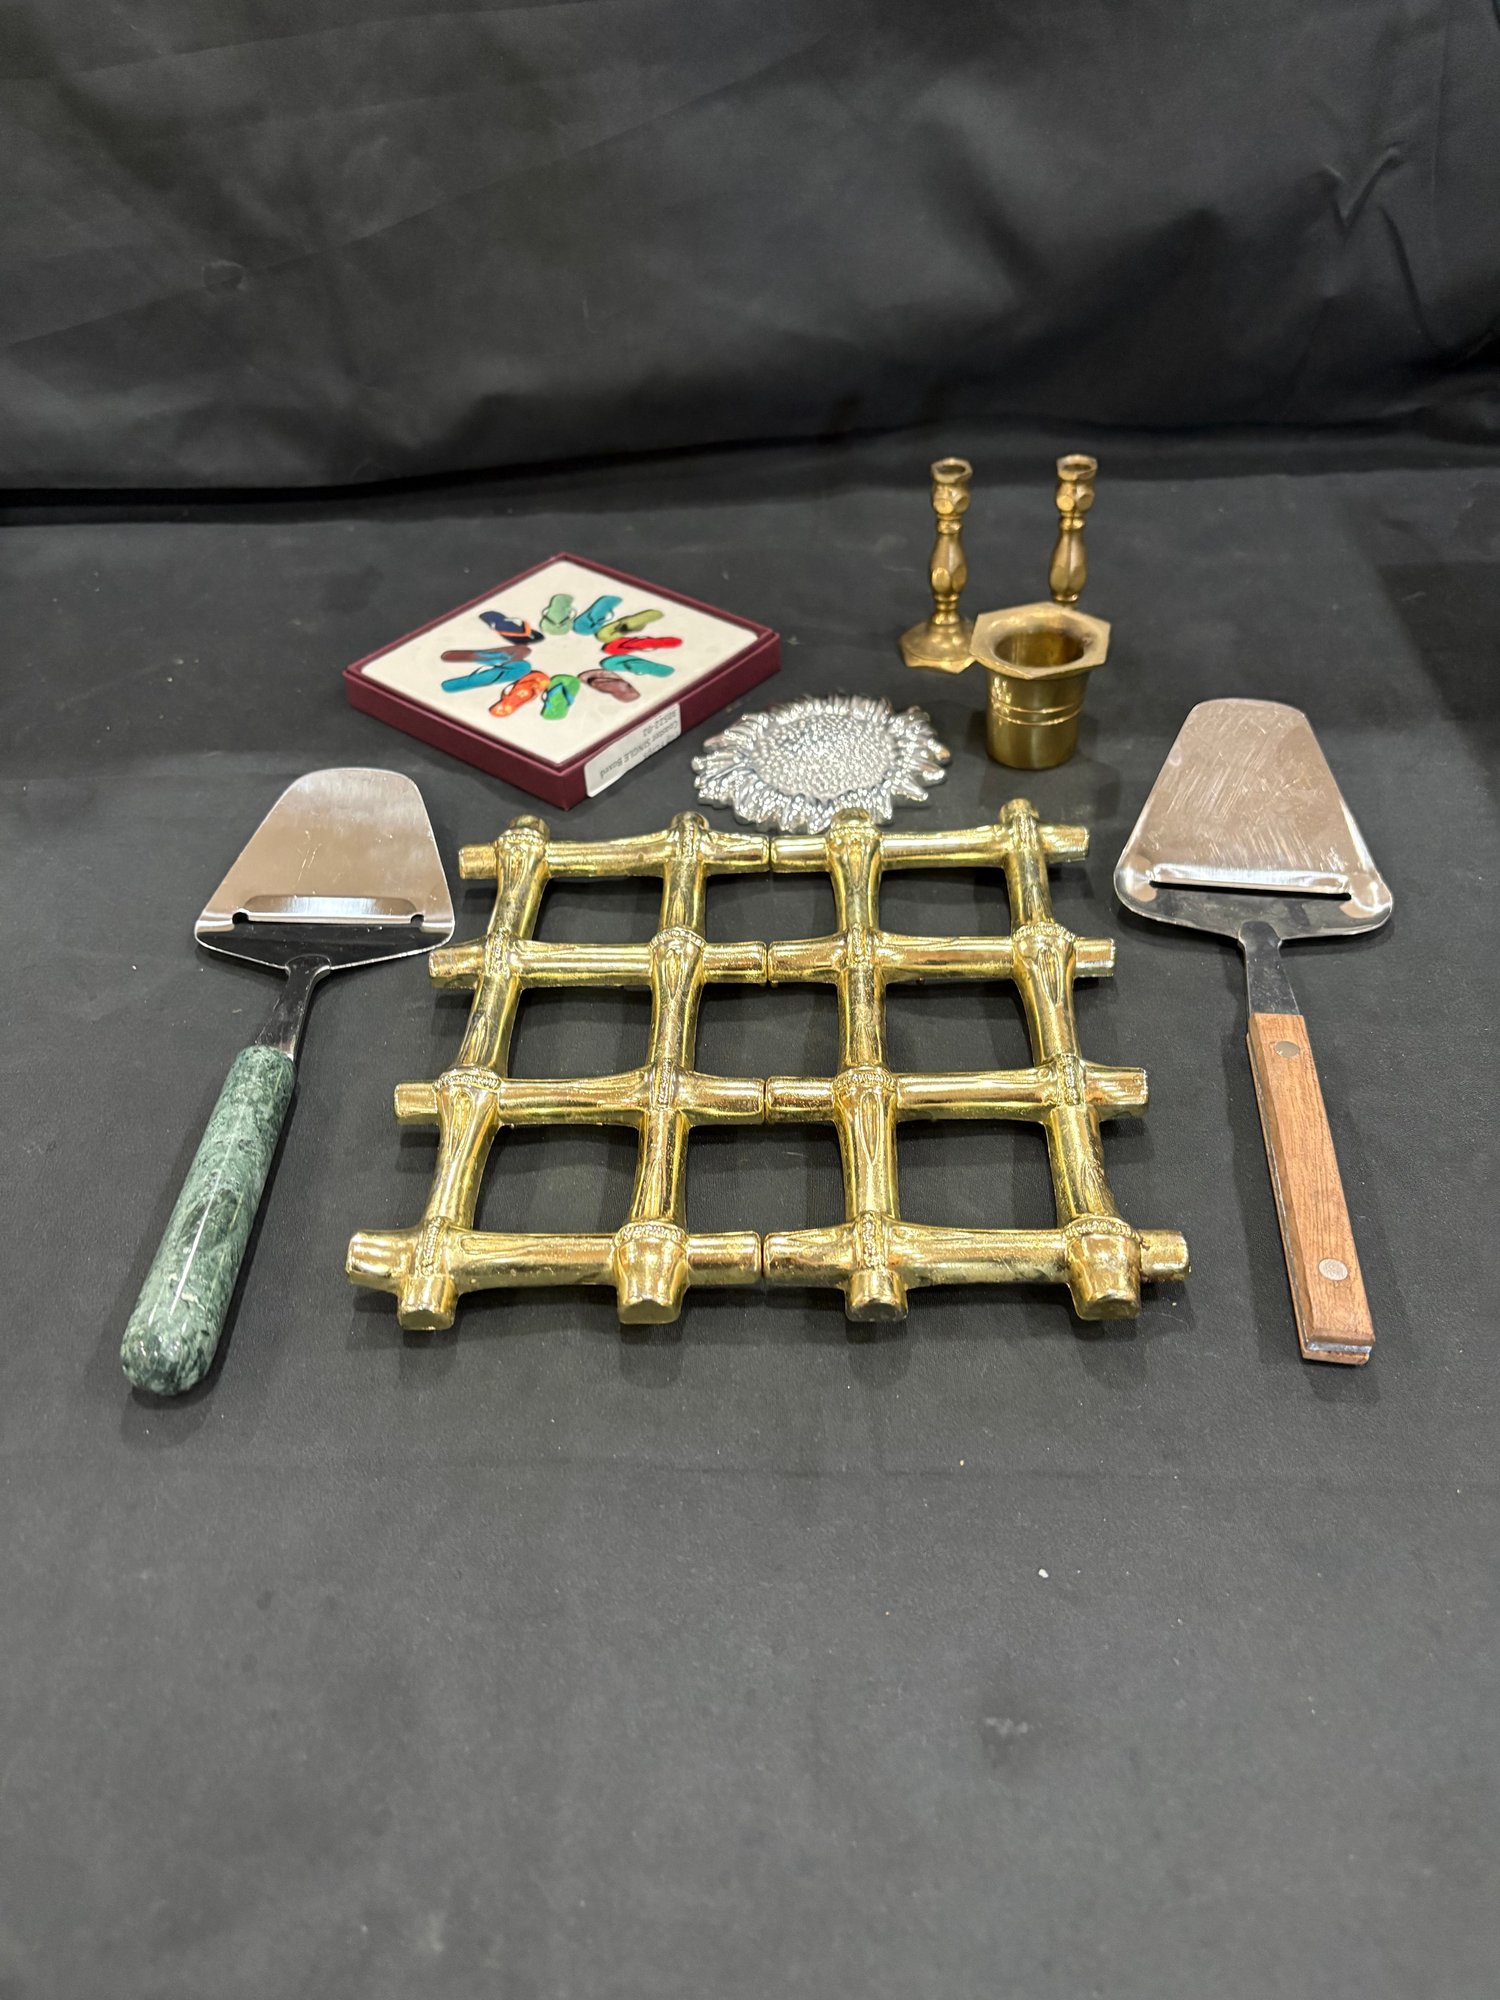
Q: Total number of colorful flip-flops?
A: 11